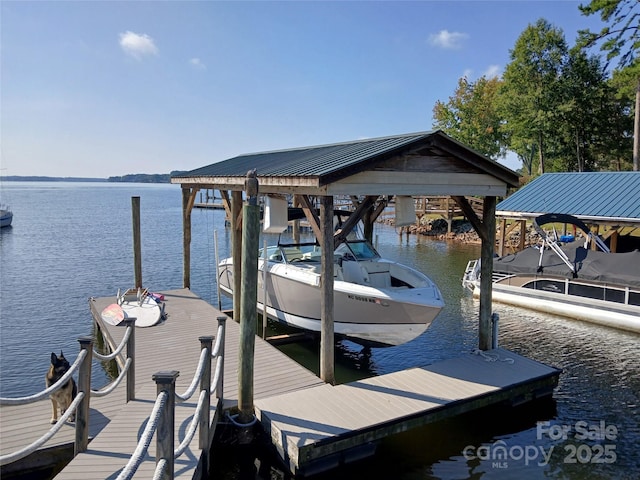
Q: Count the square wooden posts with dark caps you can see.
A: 5